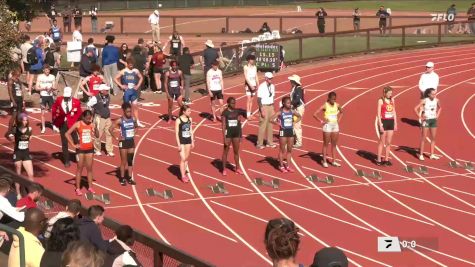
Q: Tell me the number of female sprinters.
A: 9